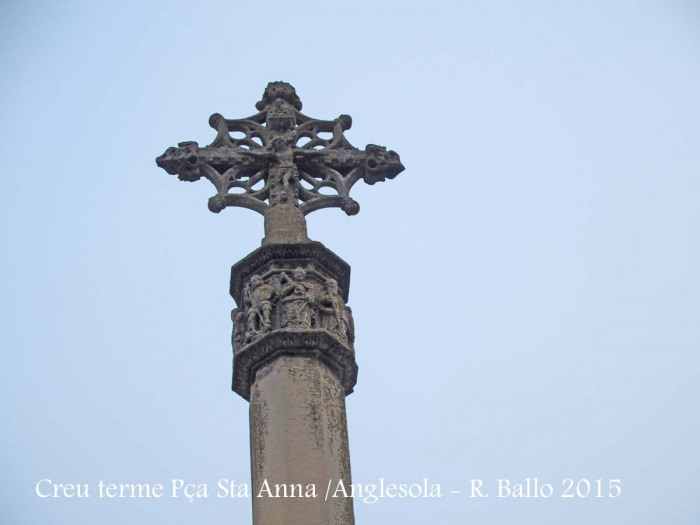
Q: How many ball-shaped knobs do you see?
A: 4